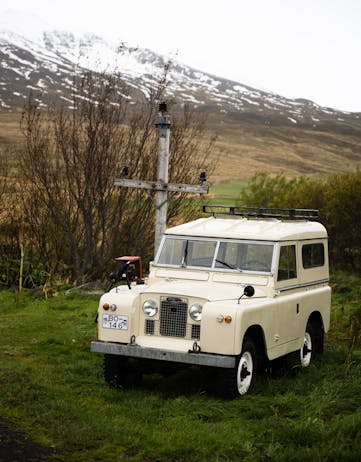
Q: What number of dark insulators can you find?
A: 3